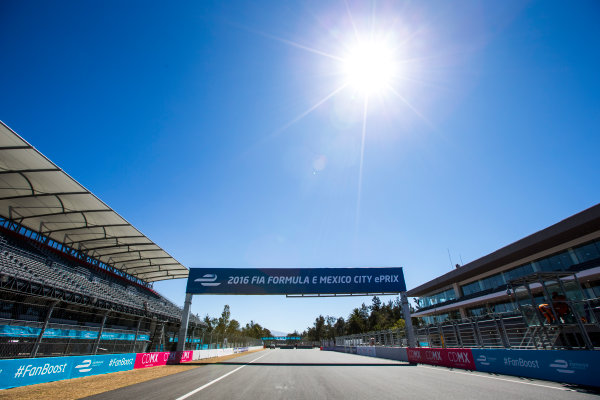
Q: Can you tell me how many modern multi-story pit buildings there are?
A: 1